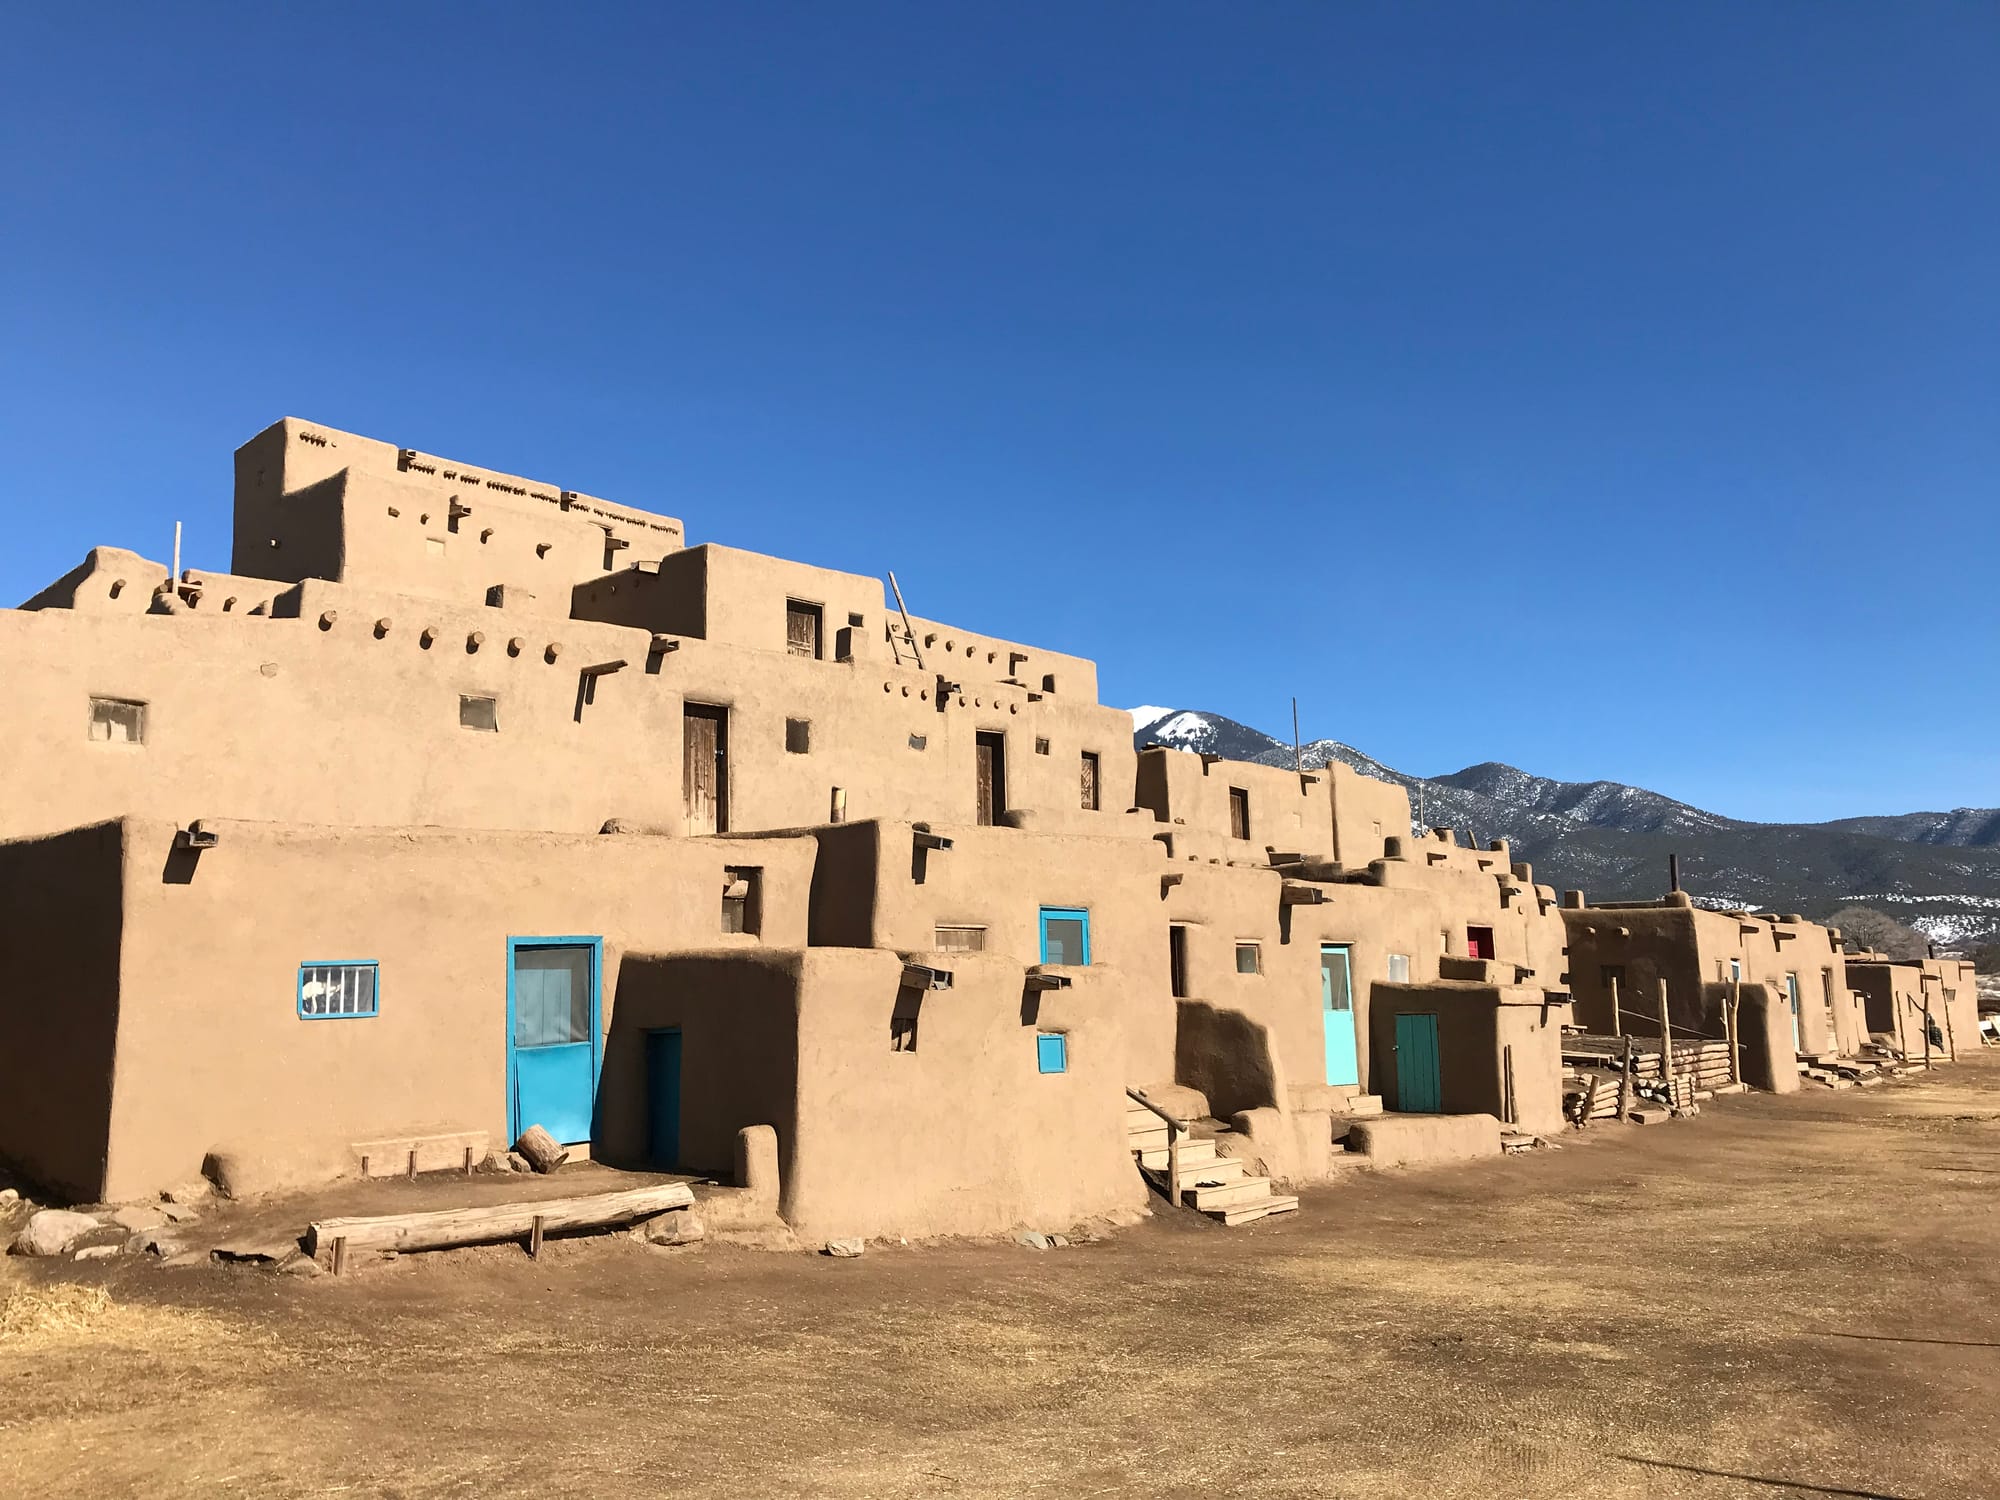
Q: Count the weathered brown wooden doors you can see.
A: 5